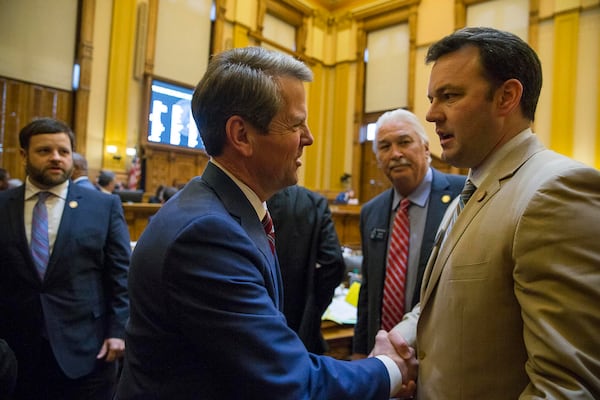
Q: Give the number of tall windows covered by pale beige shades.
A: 5